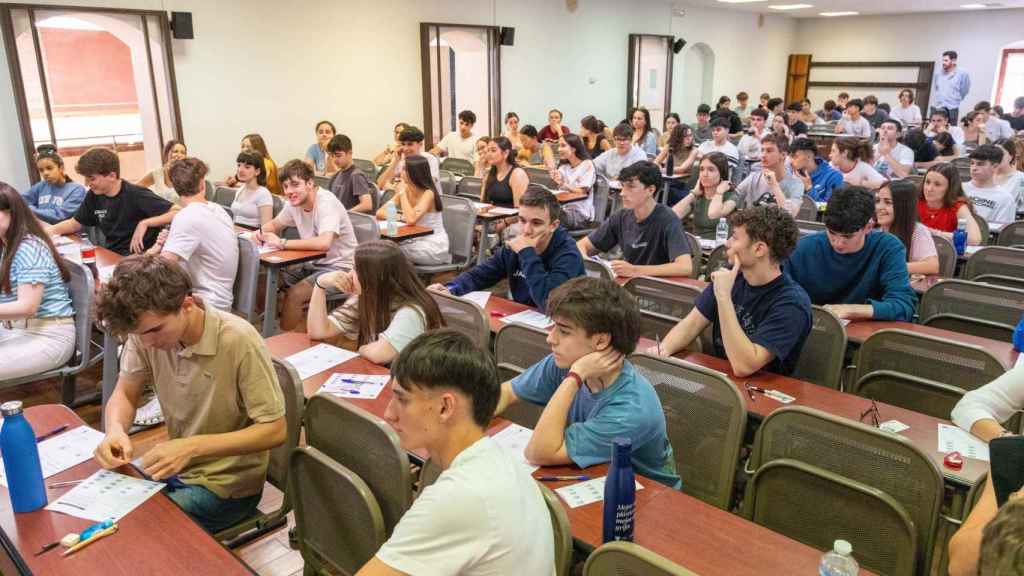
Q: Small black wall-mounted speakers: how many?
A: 3